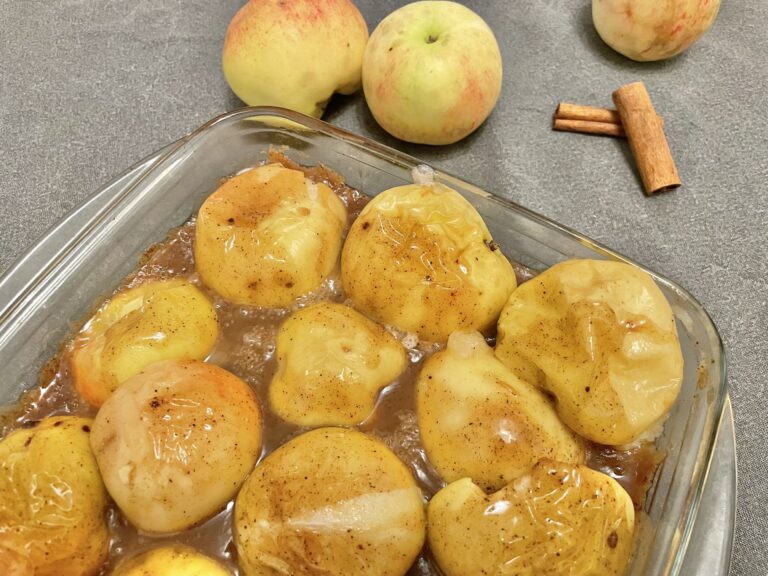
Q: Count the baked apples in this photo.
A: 11